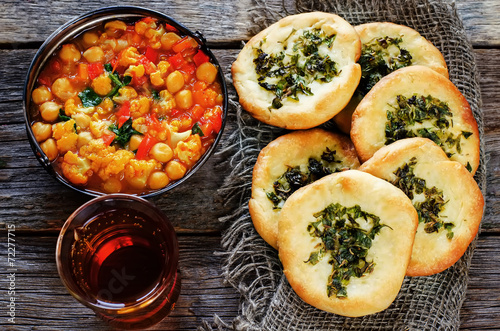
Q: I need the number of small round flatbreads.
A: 6